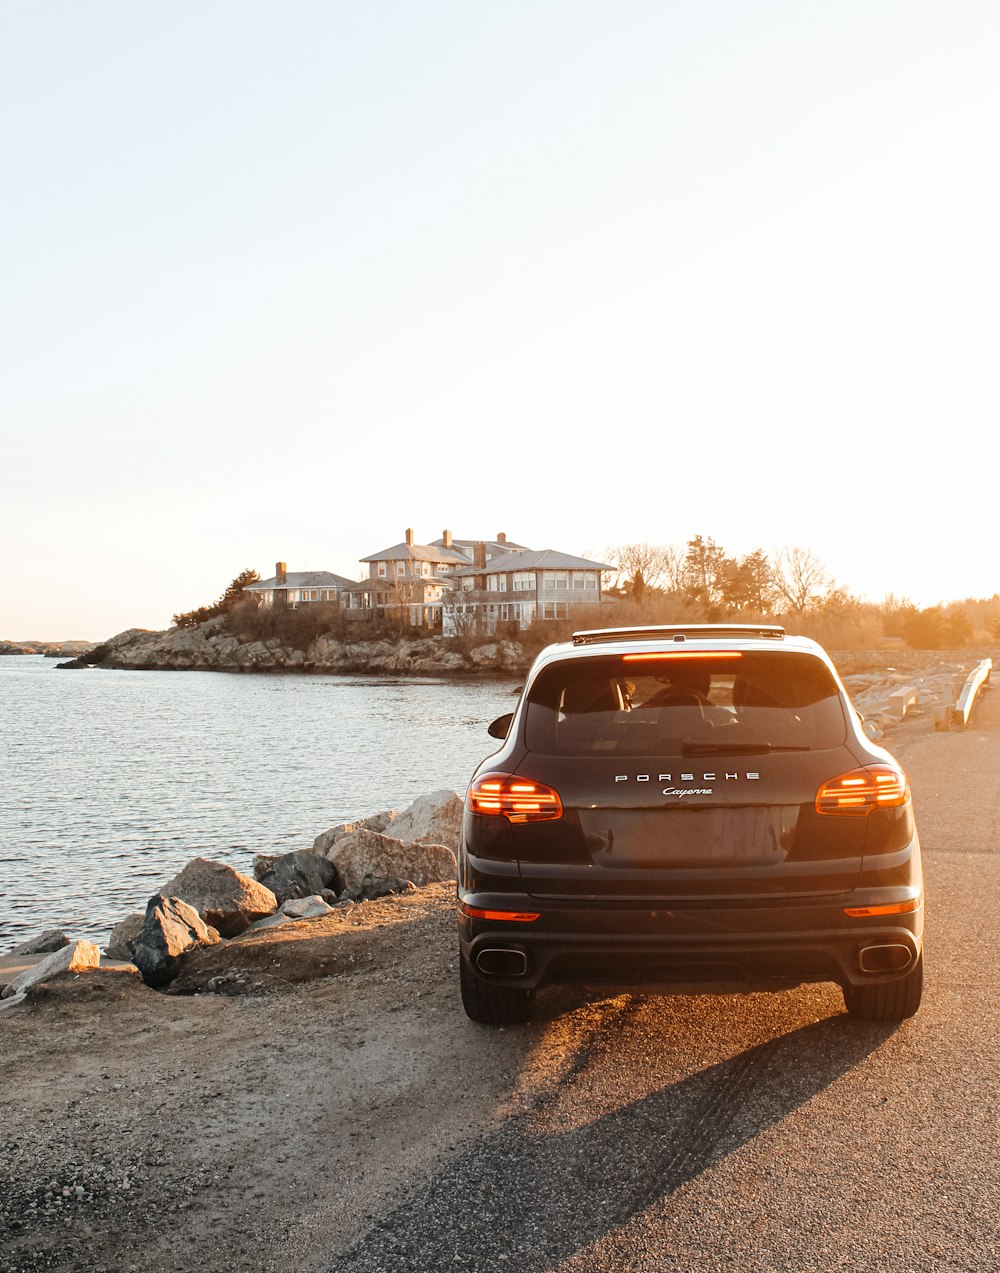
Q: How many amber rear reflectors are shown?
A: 2